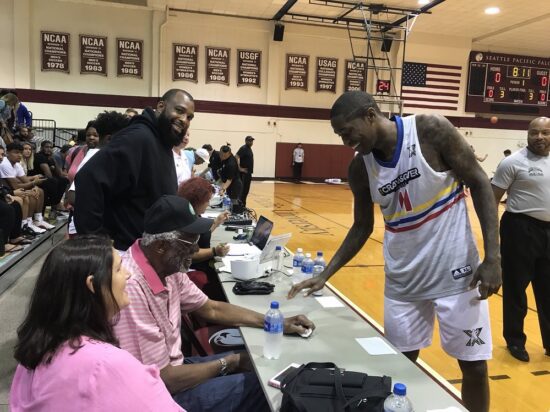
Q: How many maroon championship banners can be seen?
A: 9